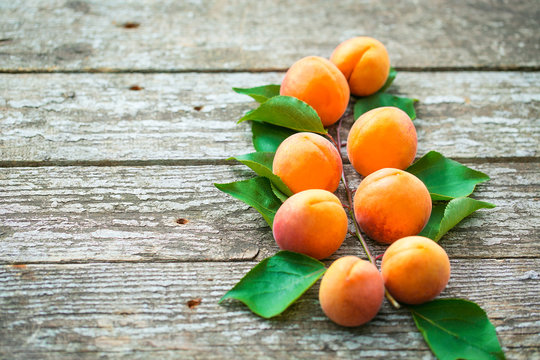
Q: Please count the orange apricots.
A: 8